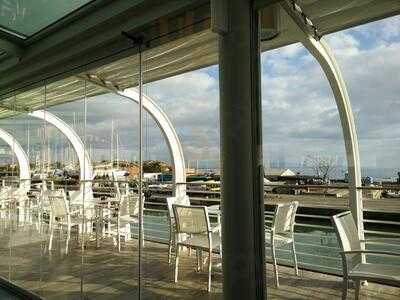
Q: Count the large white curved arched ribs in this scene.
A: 4